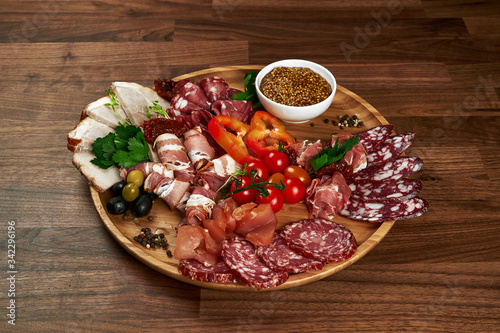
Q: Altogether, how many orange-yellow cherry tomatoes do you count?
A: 2